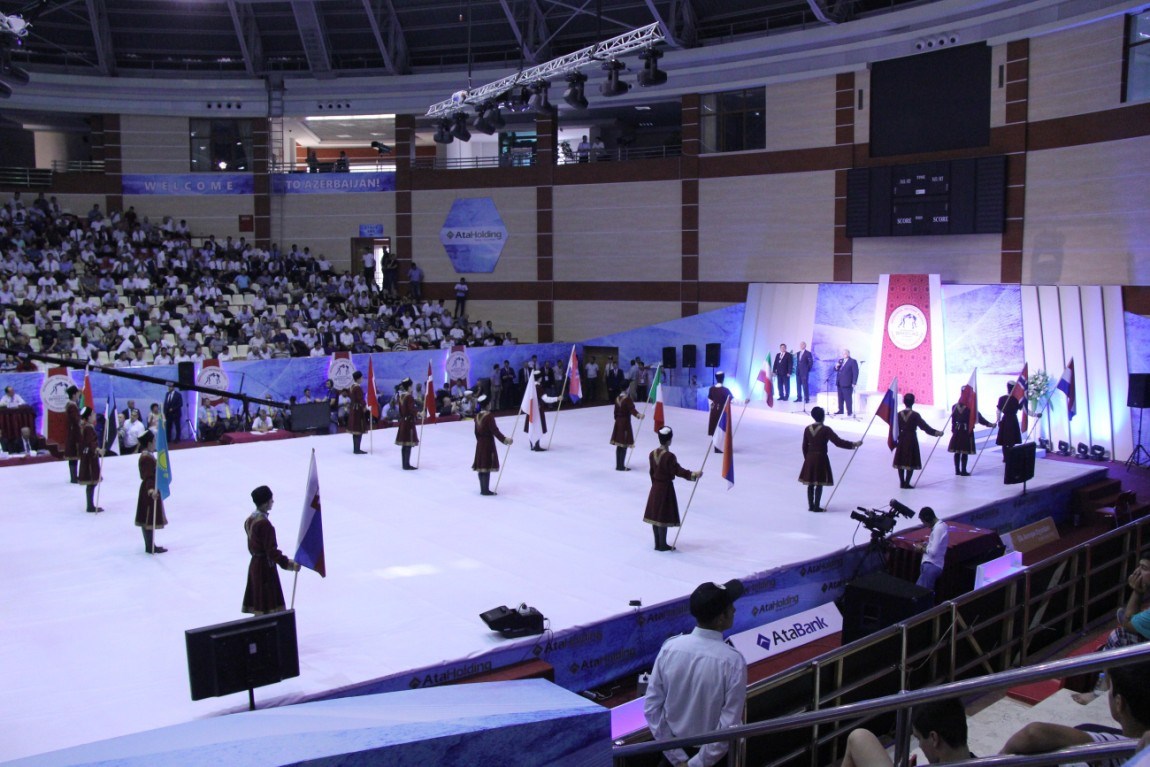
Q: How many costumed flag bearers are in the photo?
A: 15